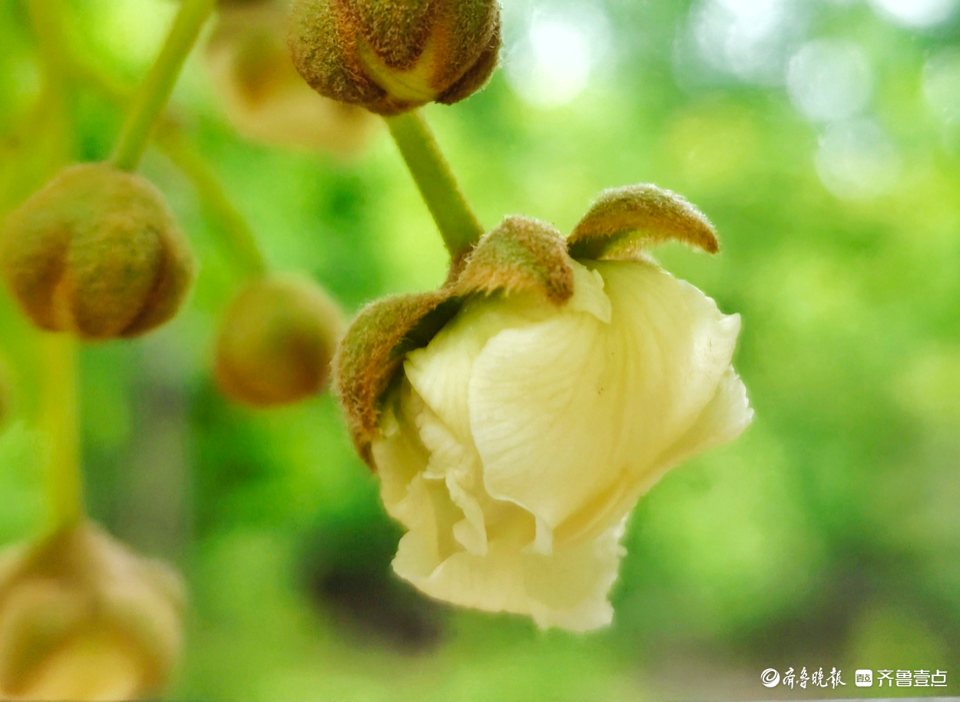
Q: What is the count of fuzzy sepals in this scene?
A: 3